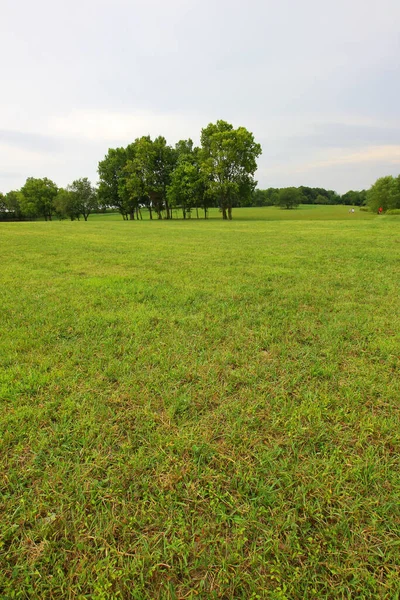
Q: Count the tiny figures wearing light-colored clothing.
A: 2